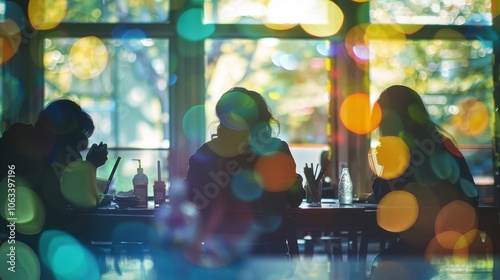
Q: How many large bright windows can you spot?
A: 3